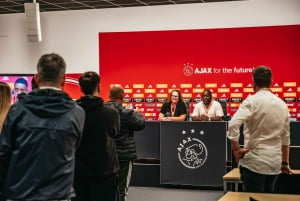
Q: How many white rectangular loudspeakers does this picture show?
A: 1